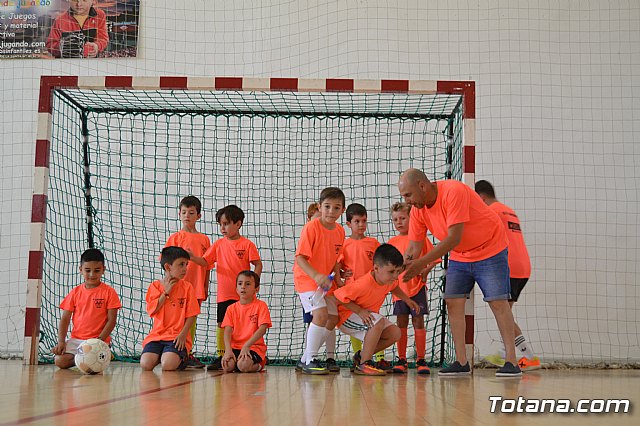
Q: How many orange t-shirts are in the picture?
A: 11